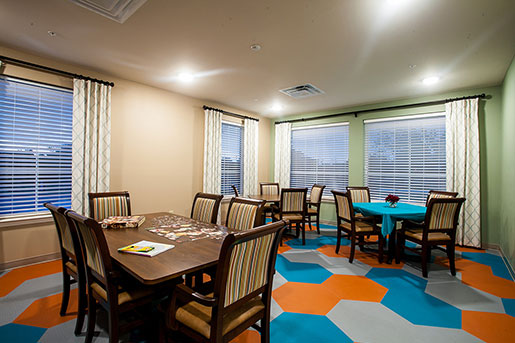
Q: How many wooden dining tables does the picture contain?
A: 3